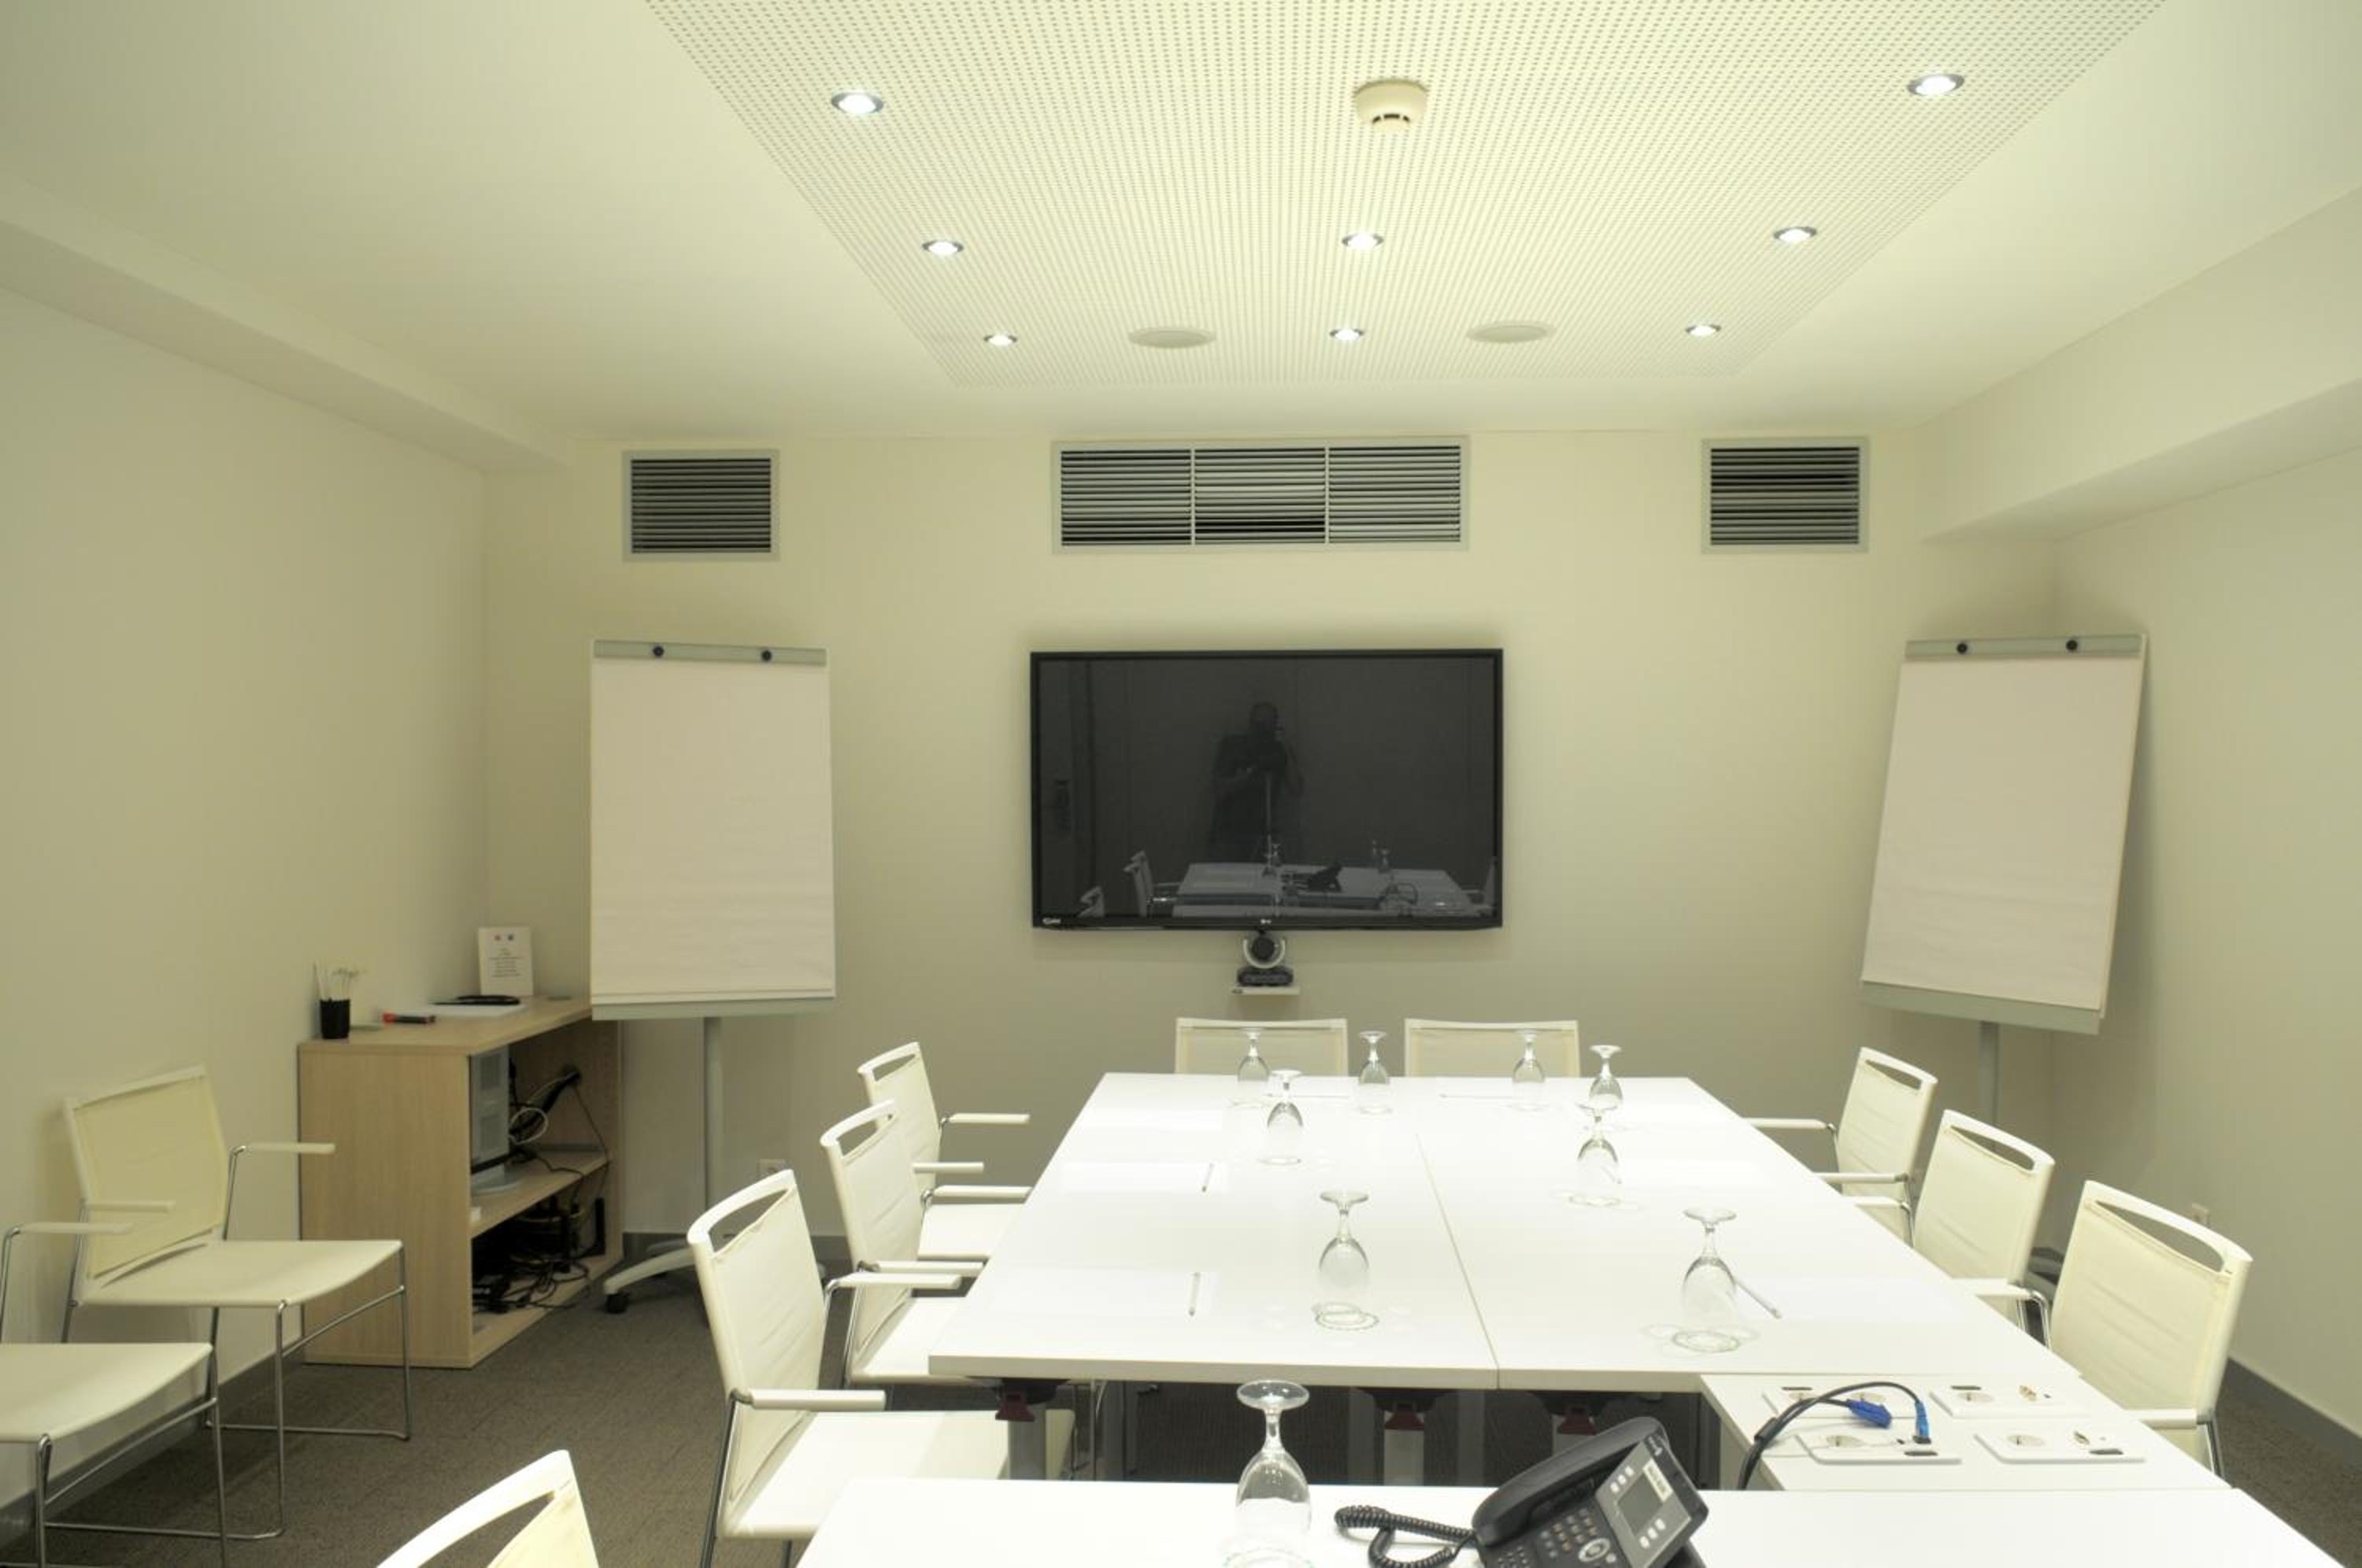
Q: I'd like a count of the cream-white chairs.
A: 11